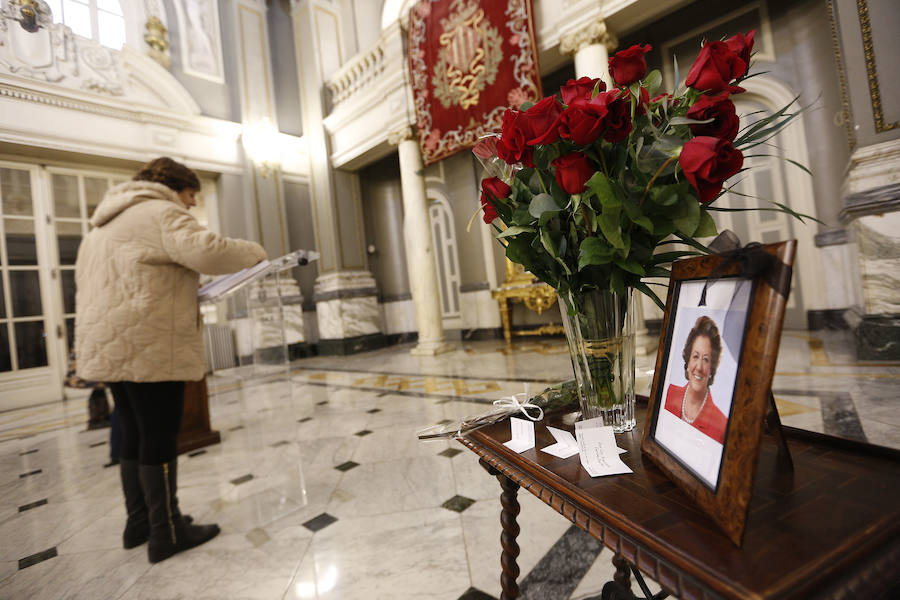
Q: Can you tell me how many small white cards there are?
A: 4